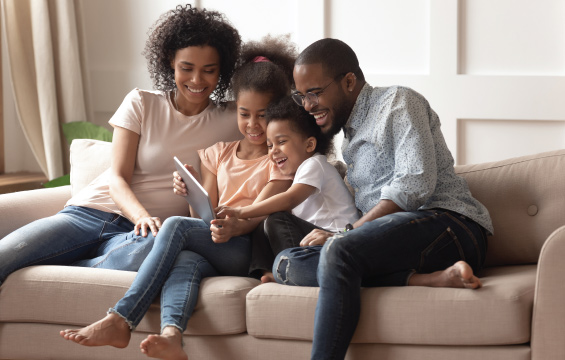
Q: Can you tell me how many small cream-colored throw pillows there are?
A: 1